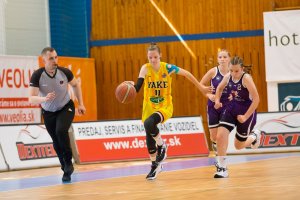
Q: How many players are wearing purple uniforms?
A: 2